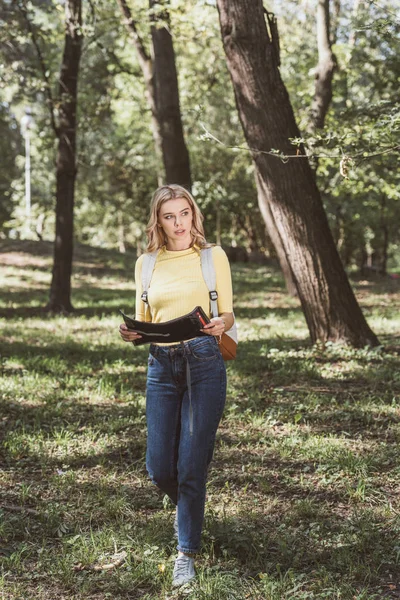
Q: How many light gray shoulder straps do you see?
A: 2